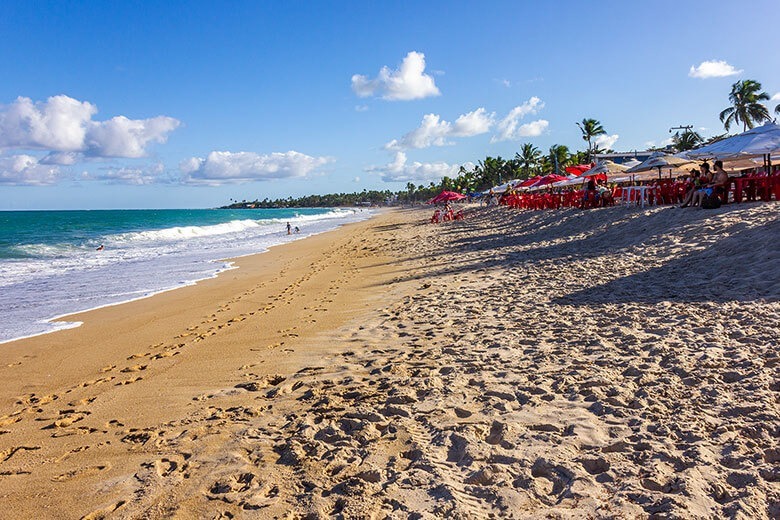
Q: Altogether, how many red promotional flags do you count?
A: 0